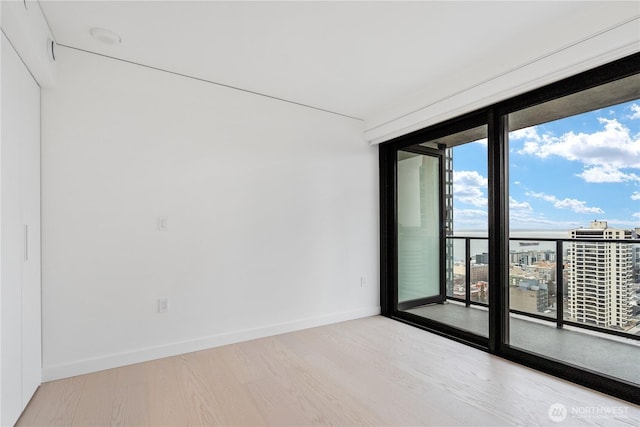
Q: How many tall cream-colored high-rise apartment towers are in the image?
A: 1